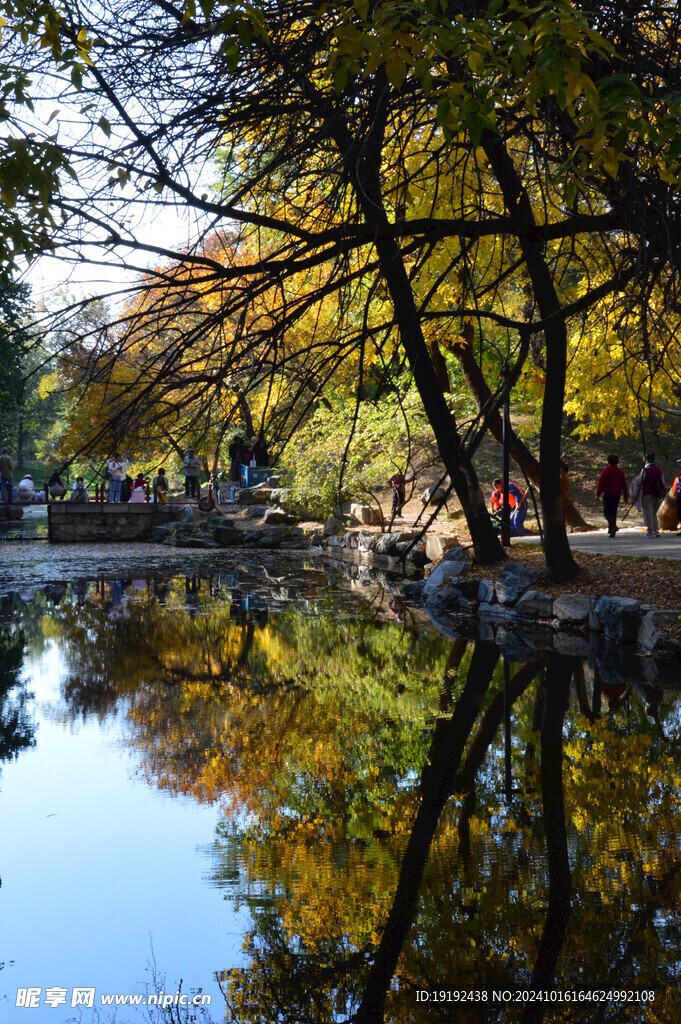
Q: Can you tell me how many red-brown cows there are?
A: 0